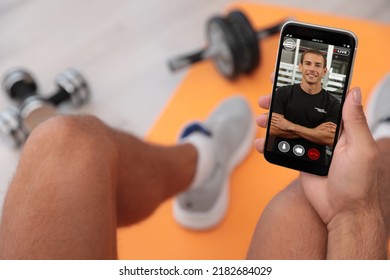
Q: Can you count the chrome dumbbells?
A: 2